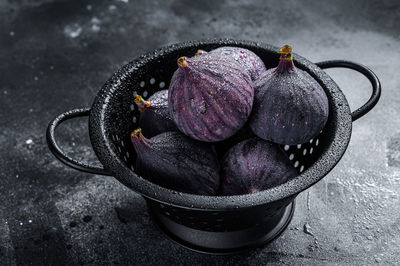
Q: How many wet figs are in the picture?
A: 6